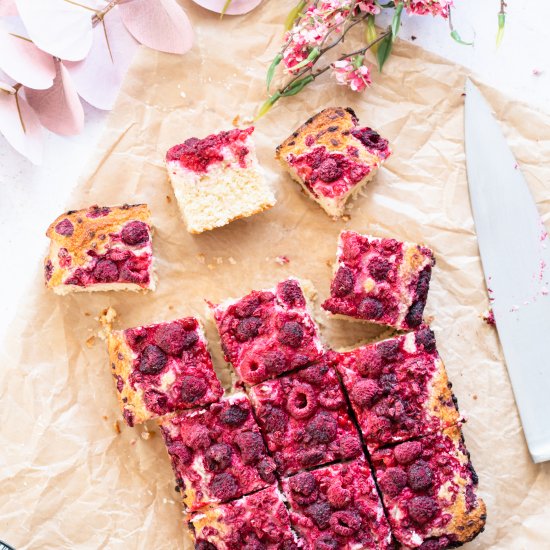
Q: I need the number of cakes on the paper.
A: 12